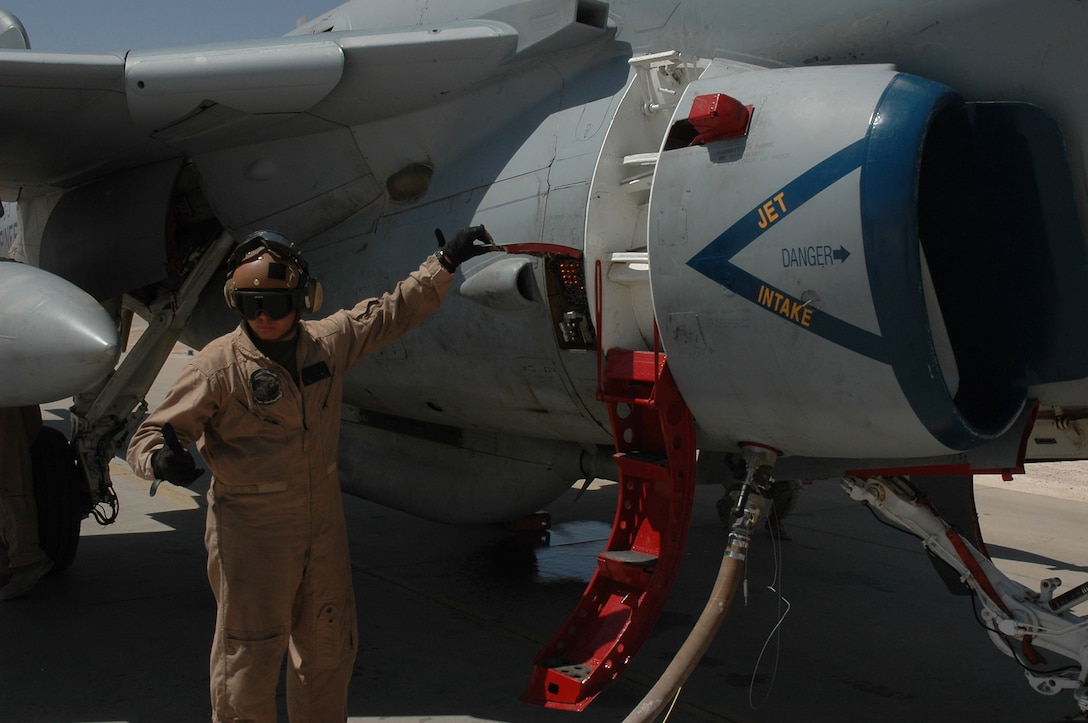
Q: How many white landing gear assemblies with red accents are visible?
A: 1